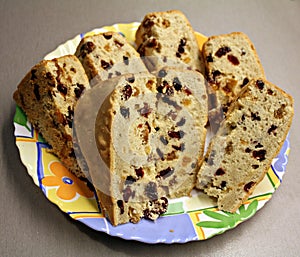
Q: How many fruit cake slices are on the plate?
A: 7